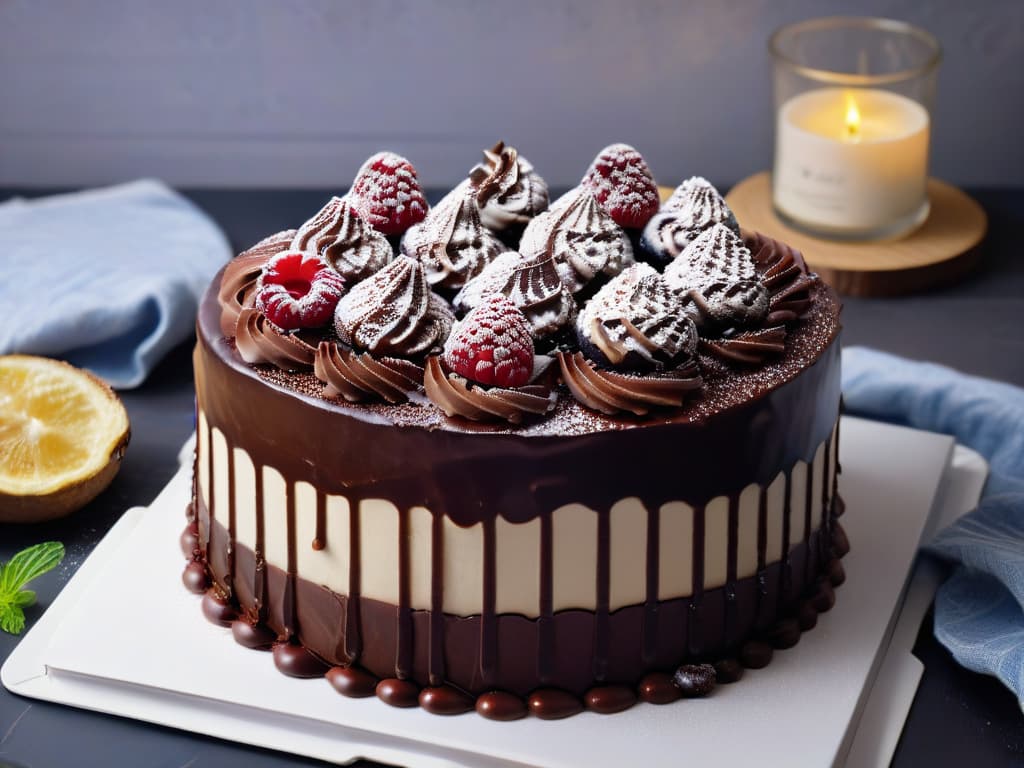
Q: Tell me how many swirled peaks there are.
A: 9